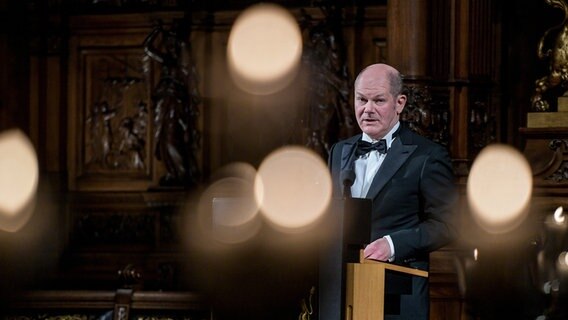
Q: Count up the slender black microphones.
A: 1